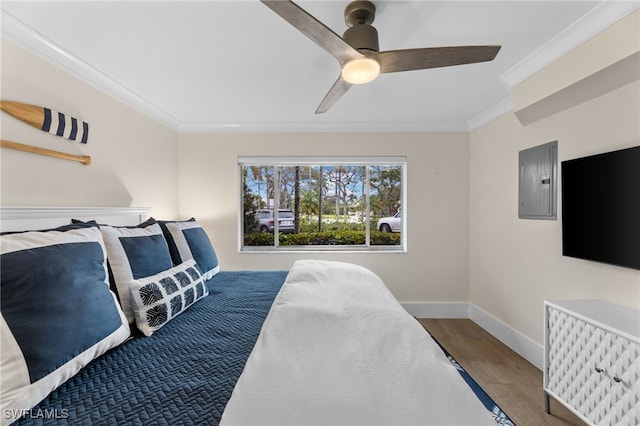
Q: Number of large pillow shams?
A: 3